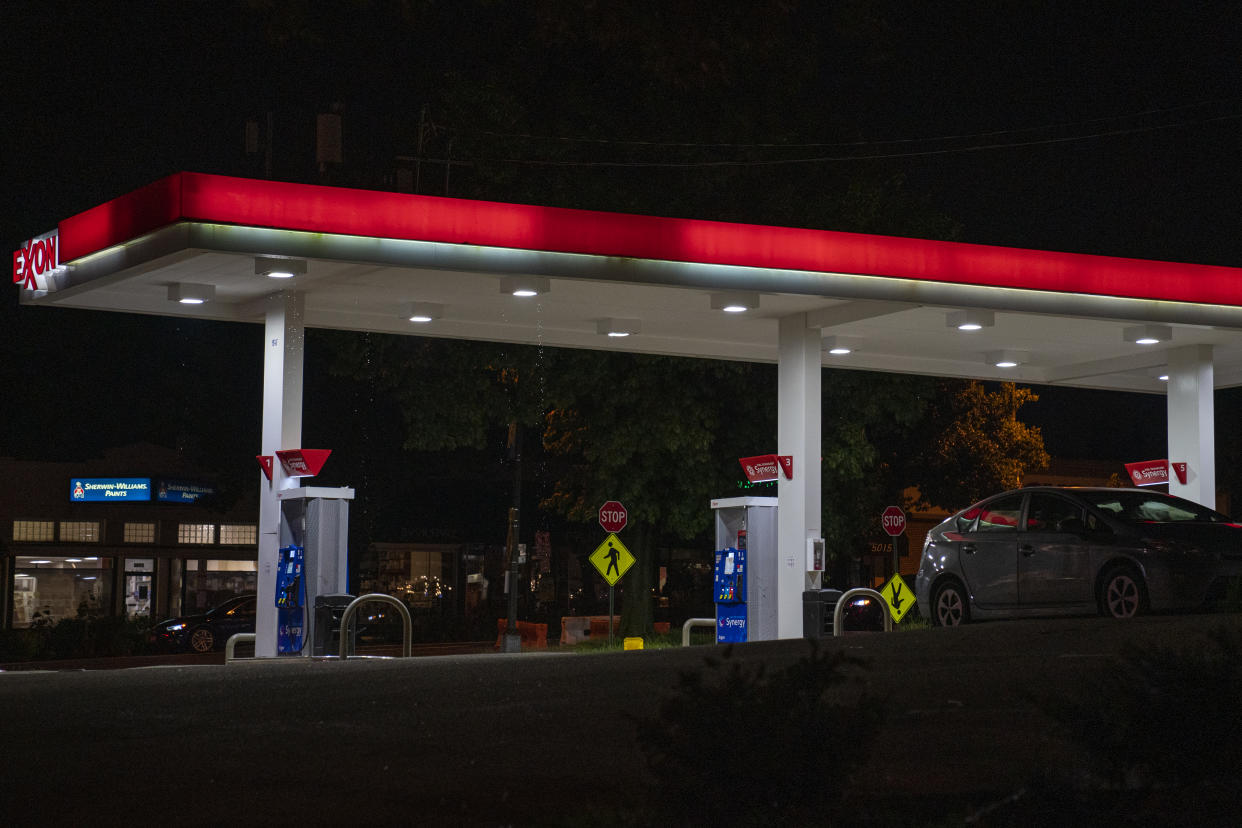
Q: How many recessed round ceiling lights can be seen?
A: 11